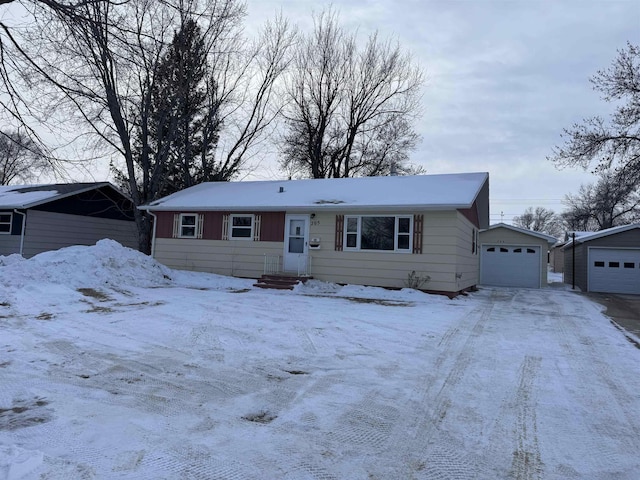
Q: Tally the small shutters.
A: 4